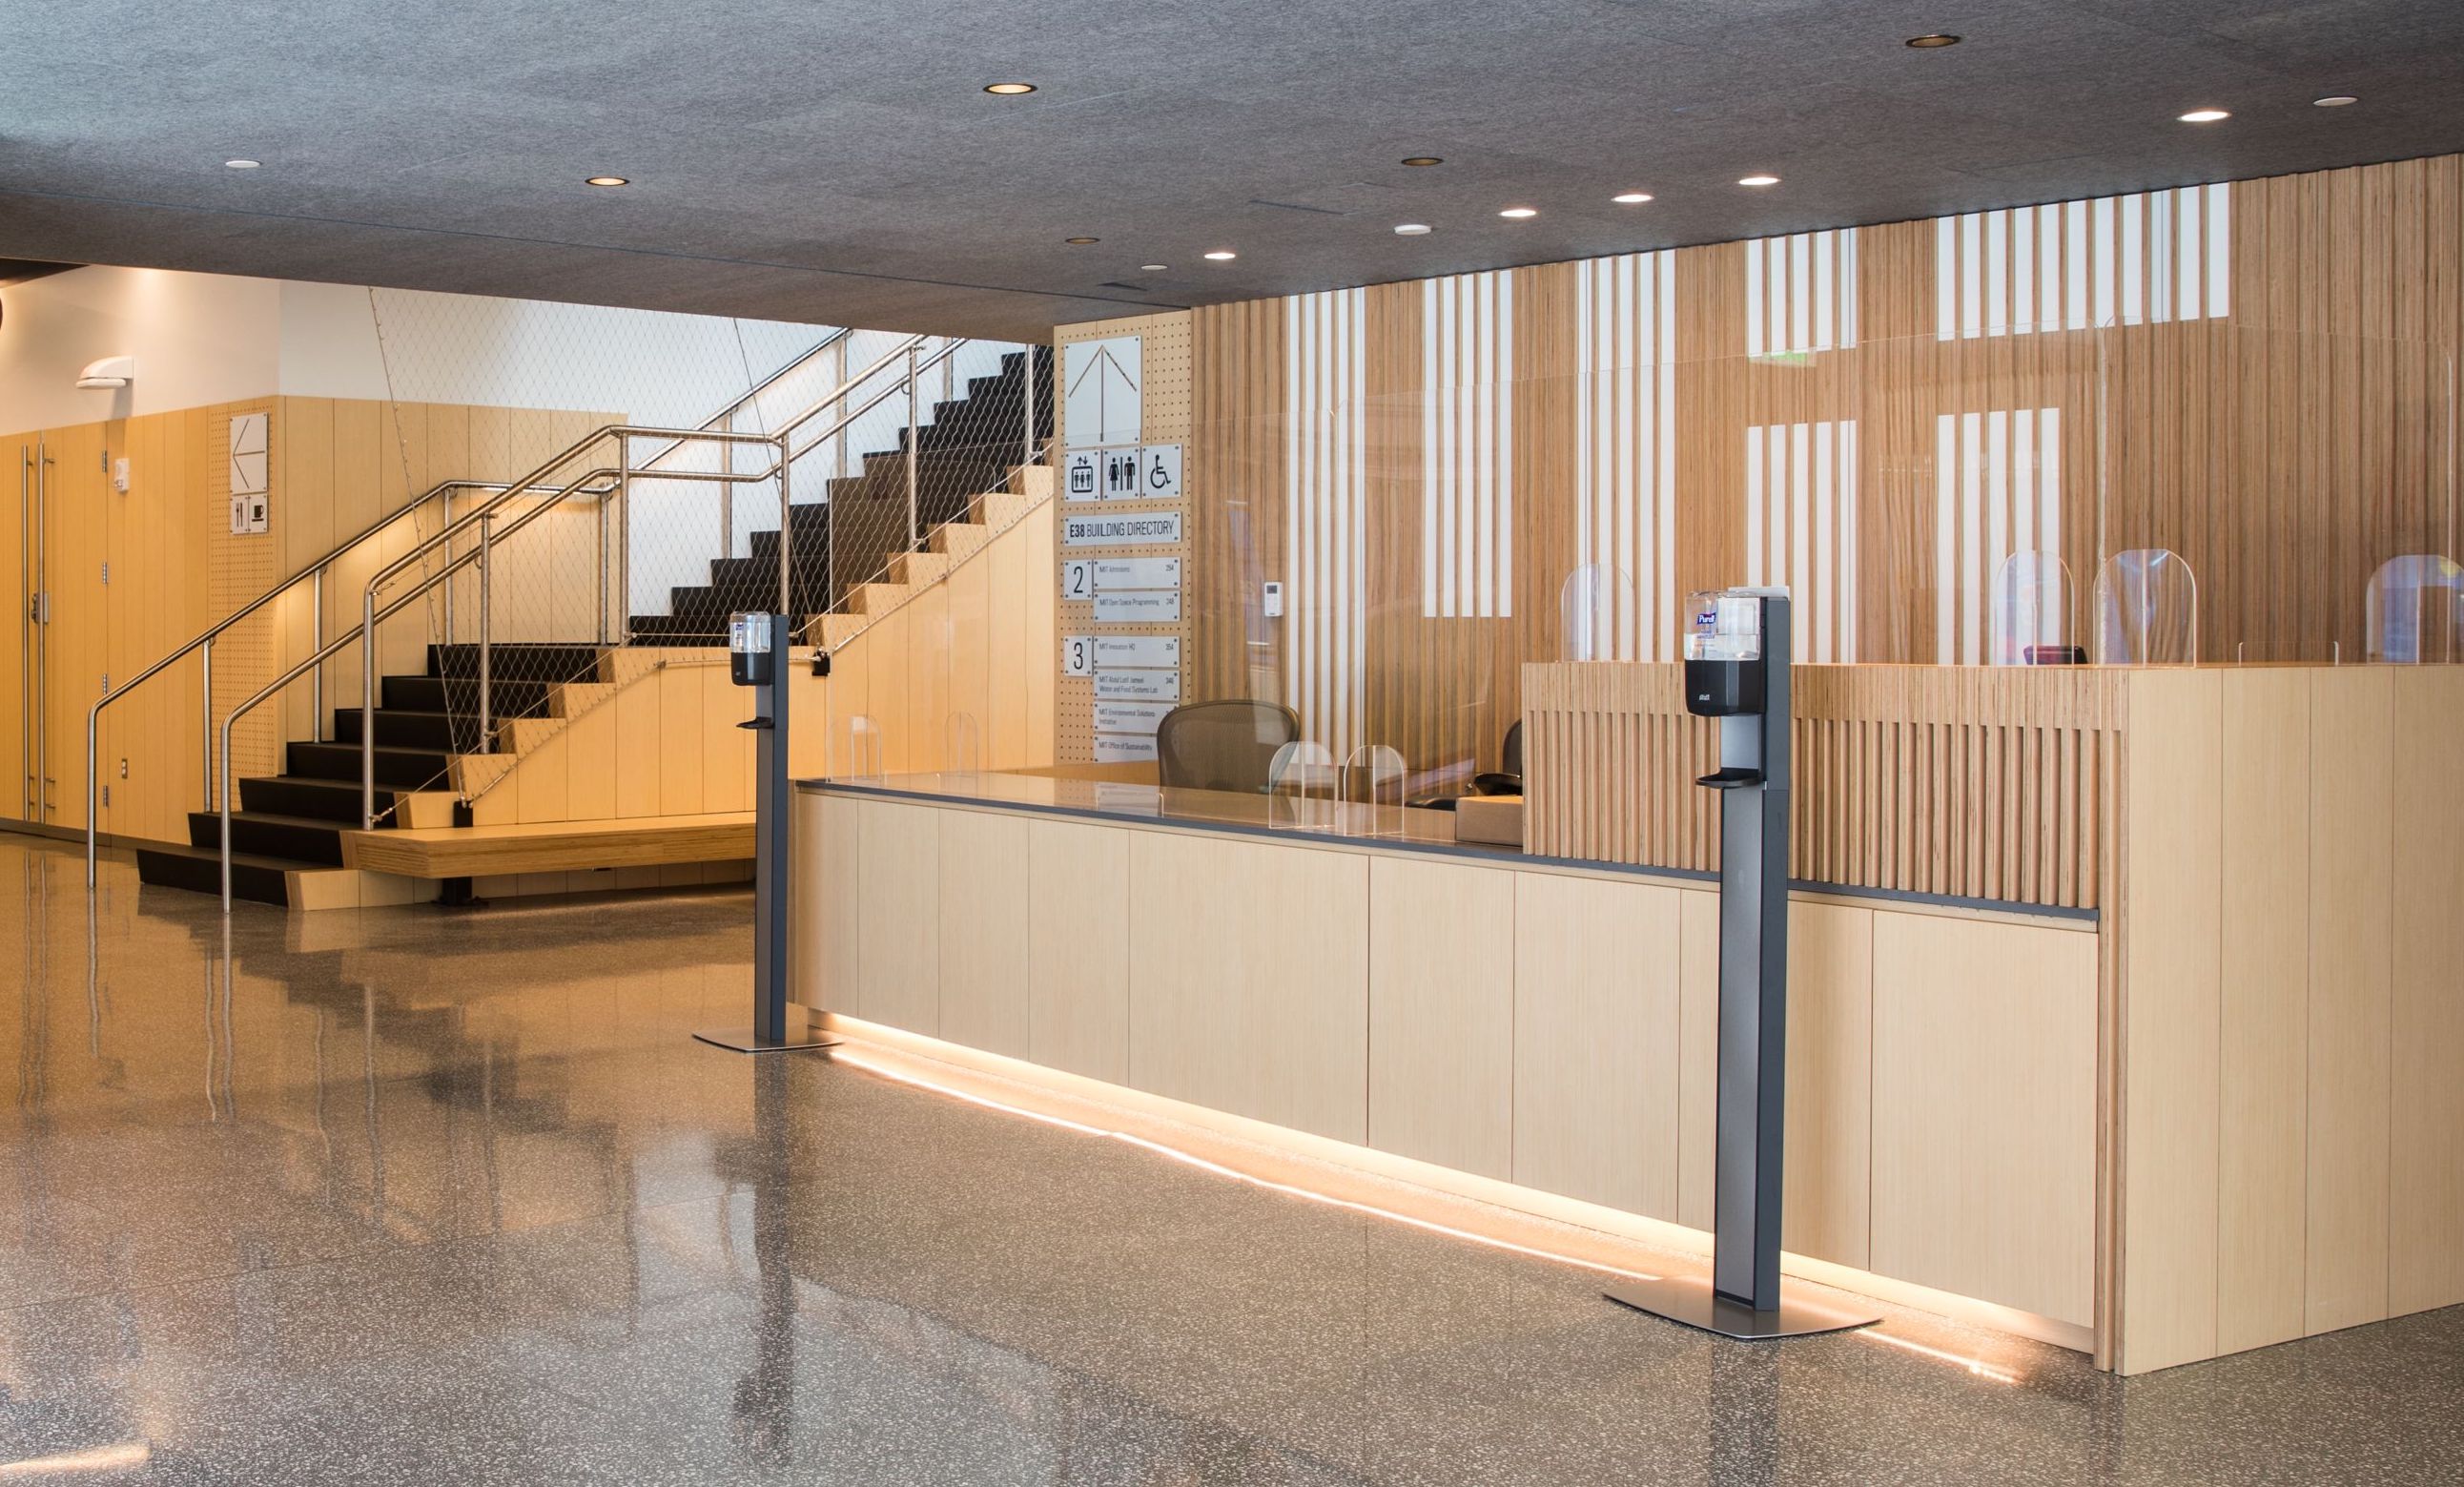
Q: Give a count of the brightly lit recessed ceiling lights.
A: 7